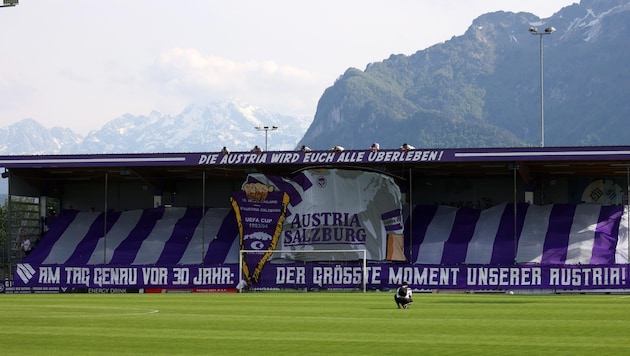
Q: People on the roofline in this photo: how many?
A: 6